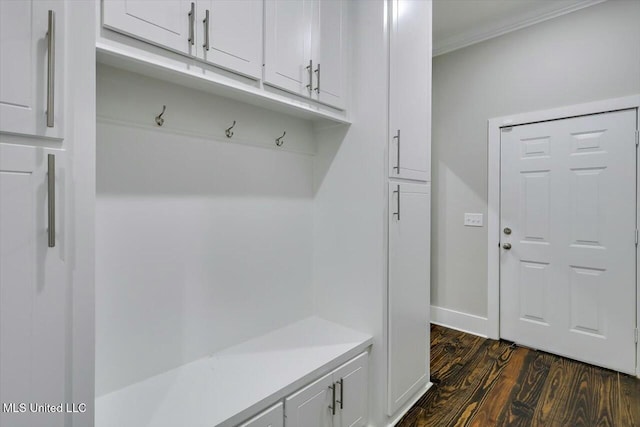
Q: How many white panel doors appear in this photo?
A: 1